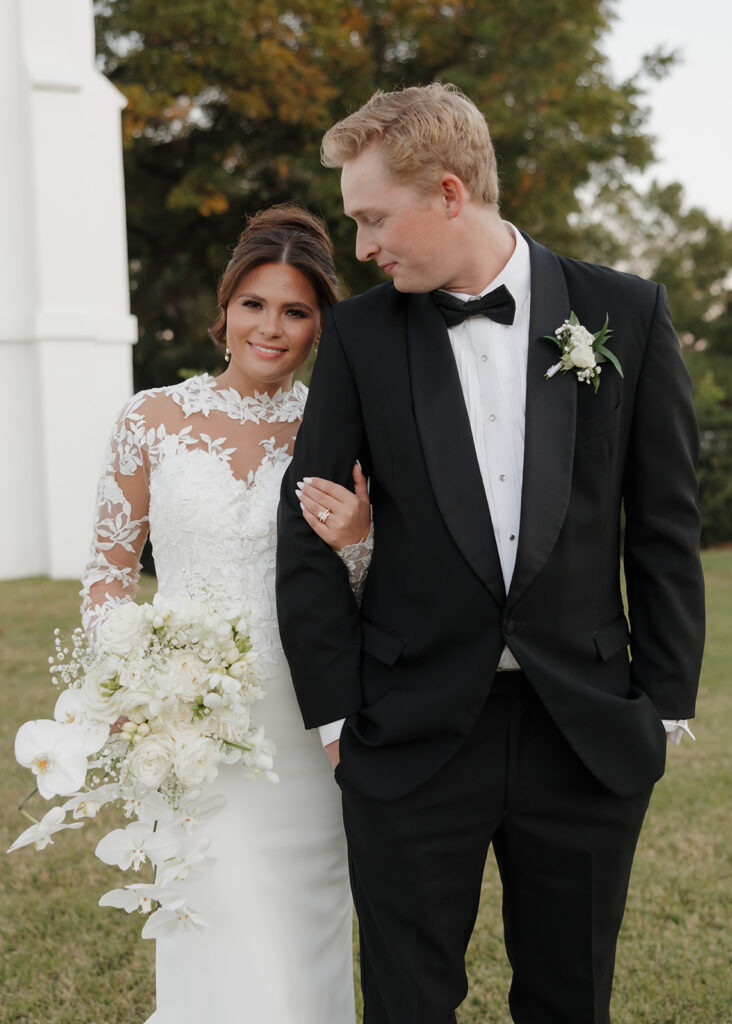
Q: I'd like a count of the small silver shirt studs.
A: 4